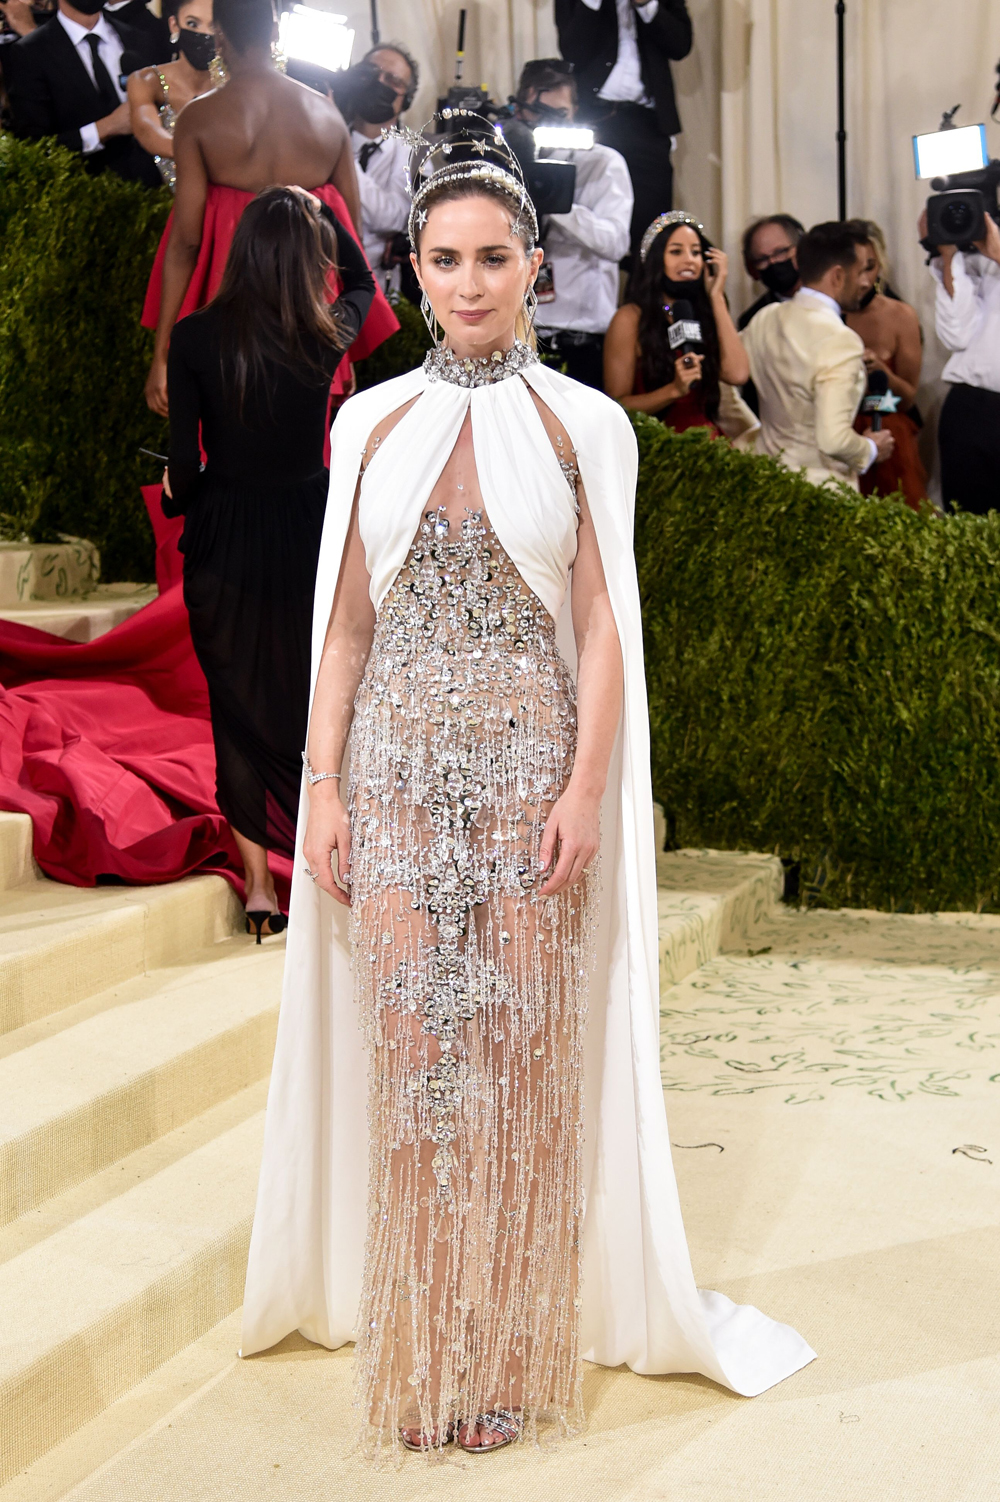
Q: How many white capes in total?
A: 1